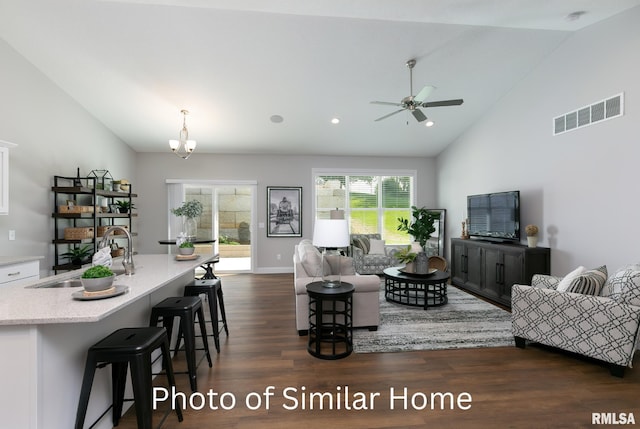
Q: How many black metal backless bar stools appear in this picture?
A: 3